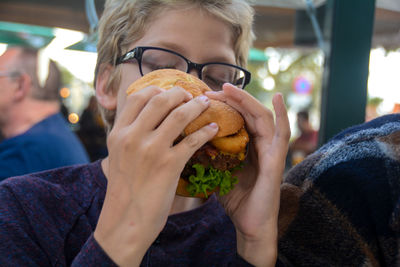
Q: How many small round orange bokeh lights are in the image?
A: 2